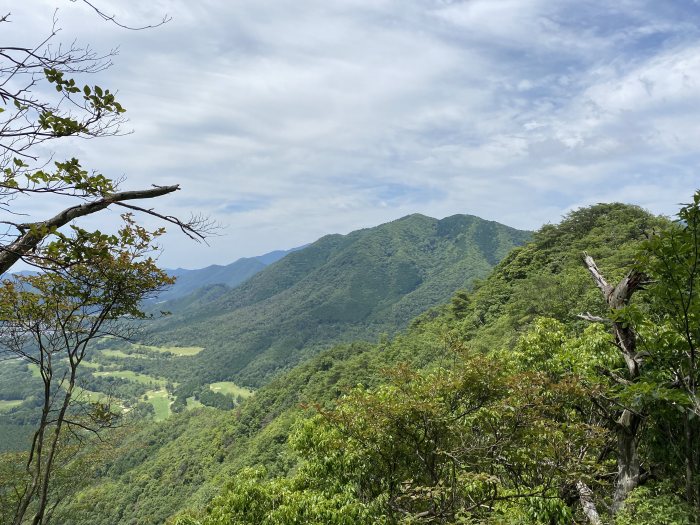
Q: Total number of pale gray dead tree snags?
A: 1